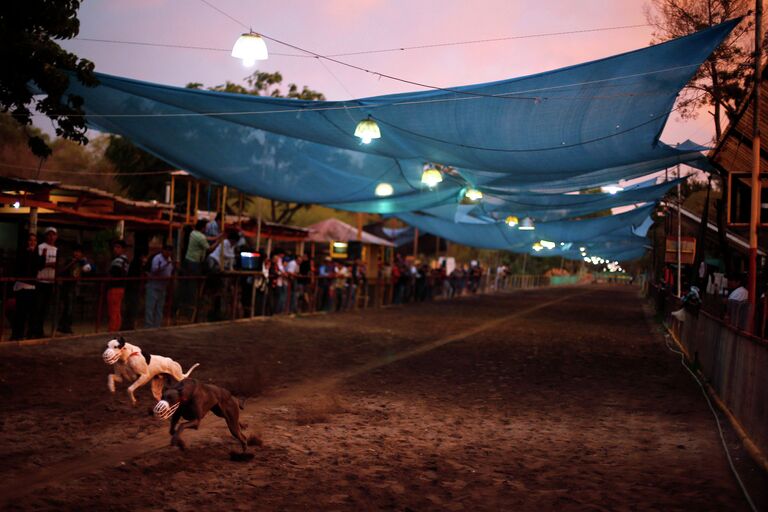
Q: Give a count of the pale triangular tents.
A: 1